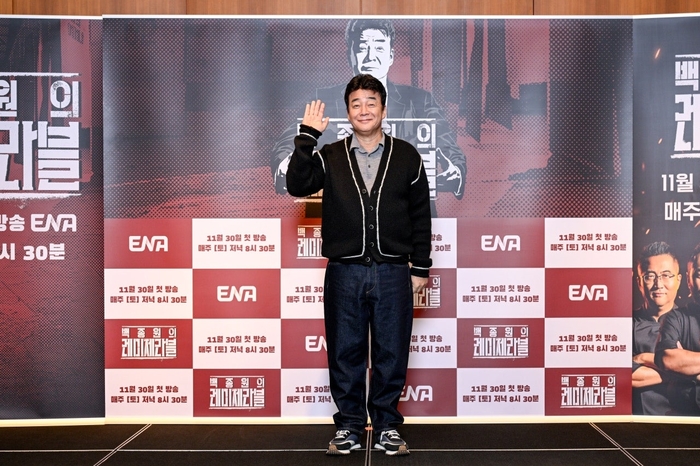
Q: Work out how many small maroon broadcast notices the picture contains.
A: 12